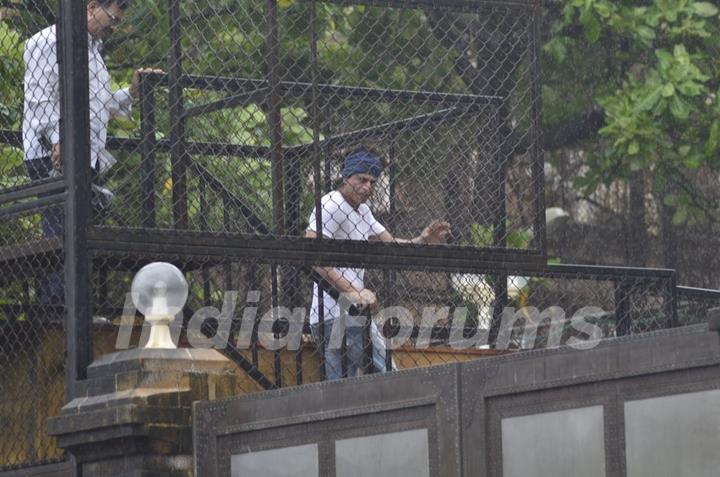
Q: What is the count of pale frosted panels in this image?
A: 4